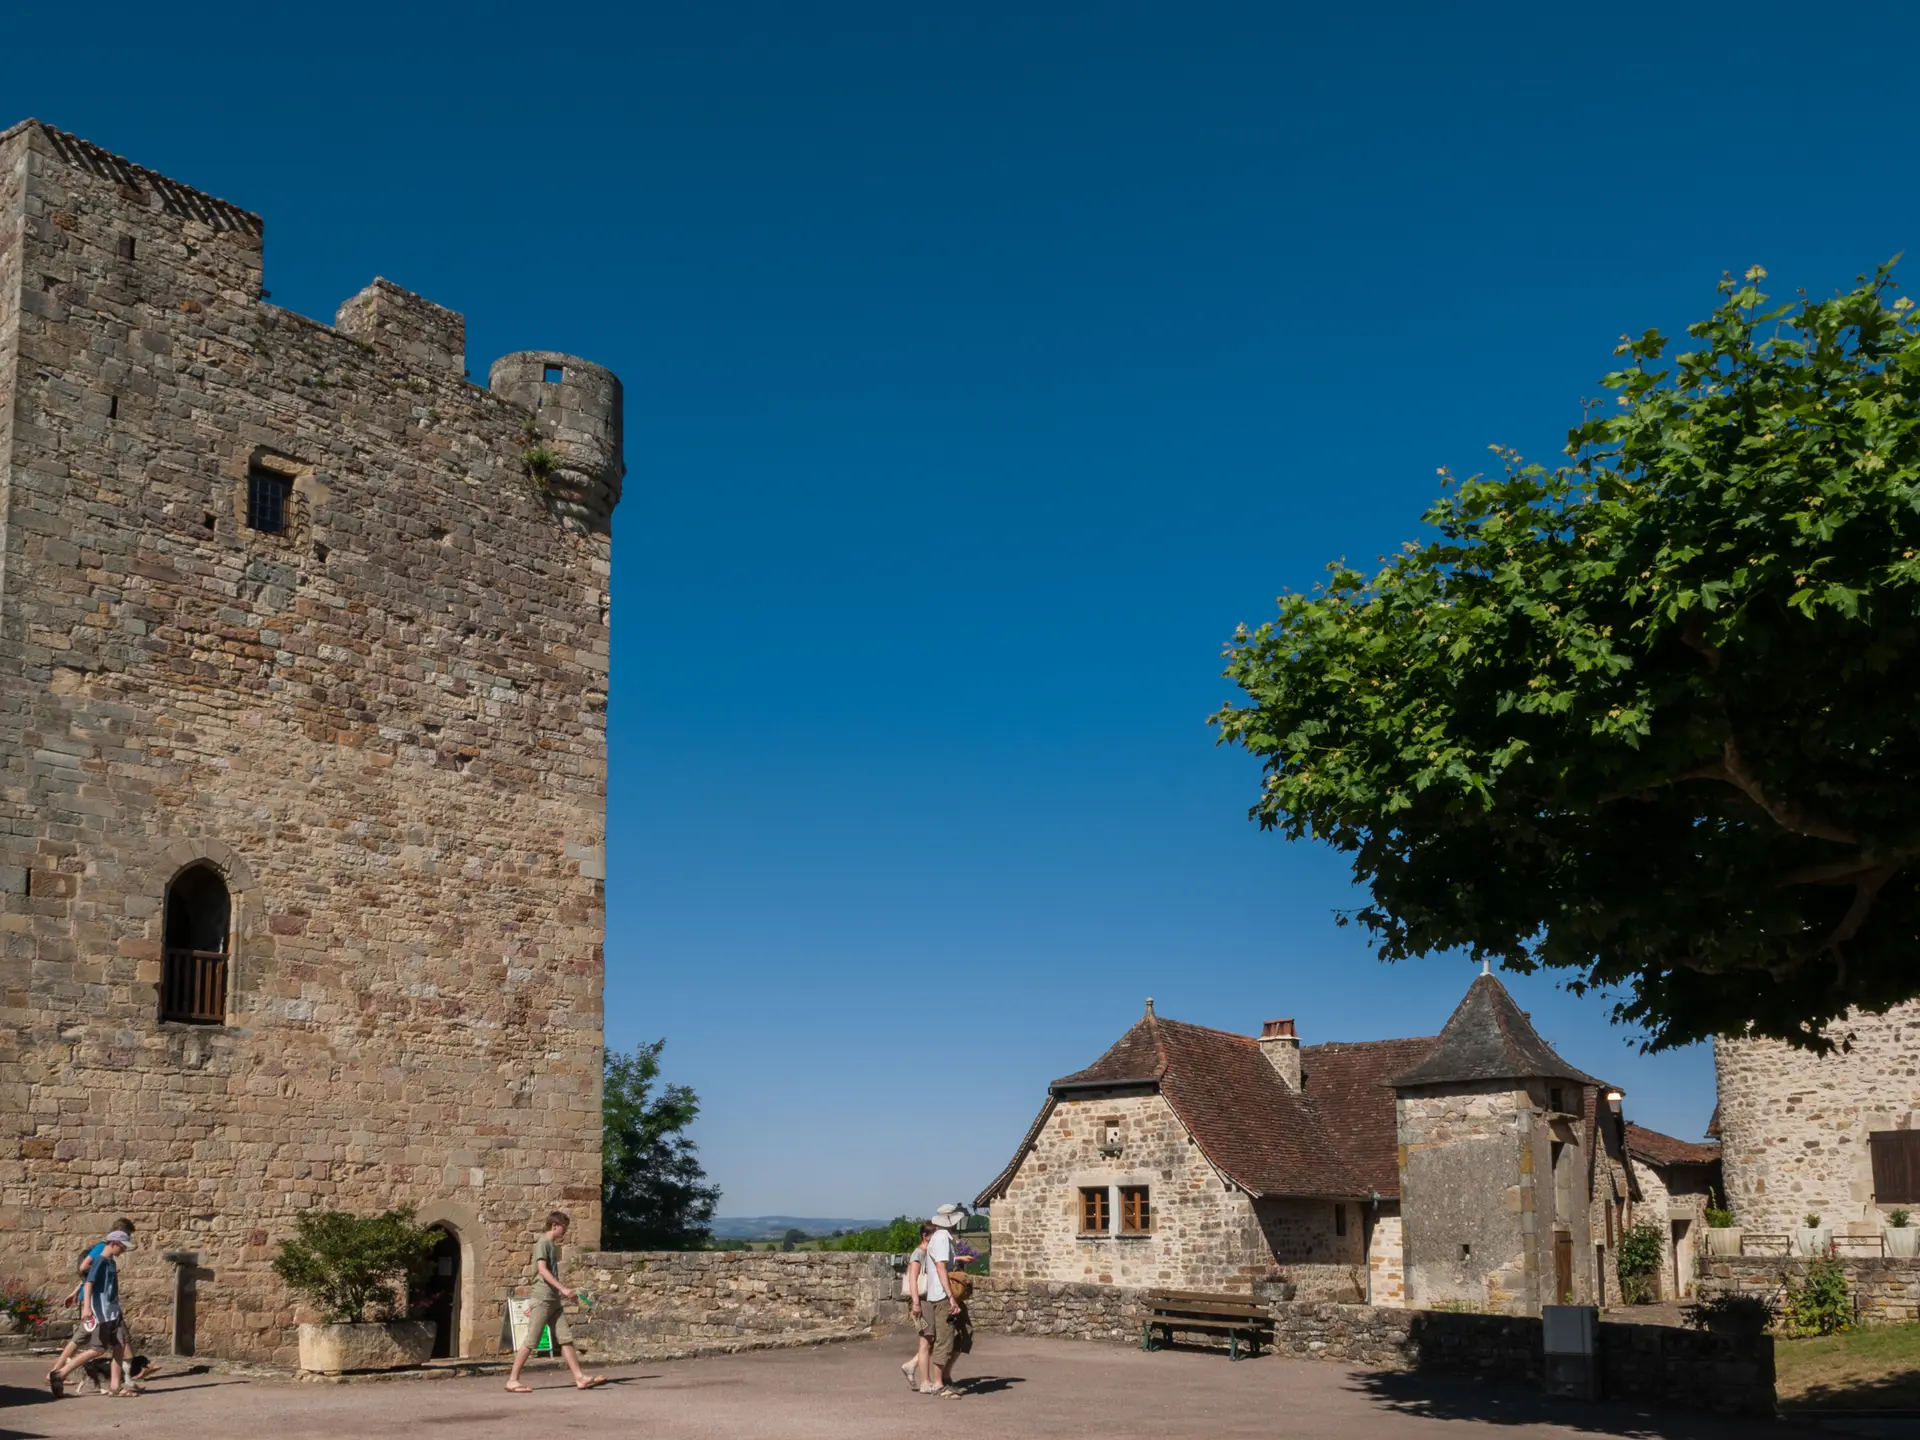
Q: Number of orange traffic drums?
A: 0